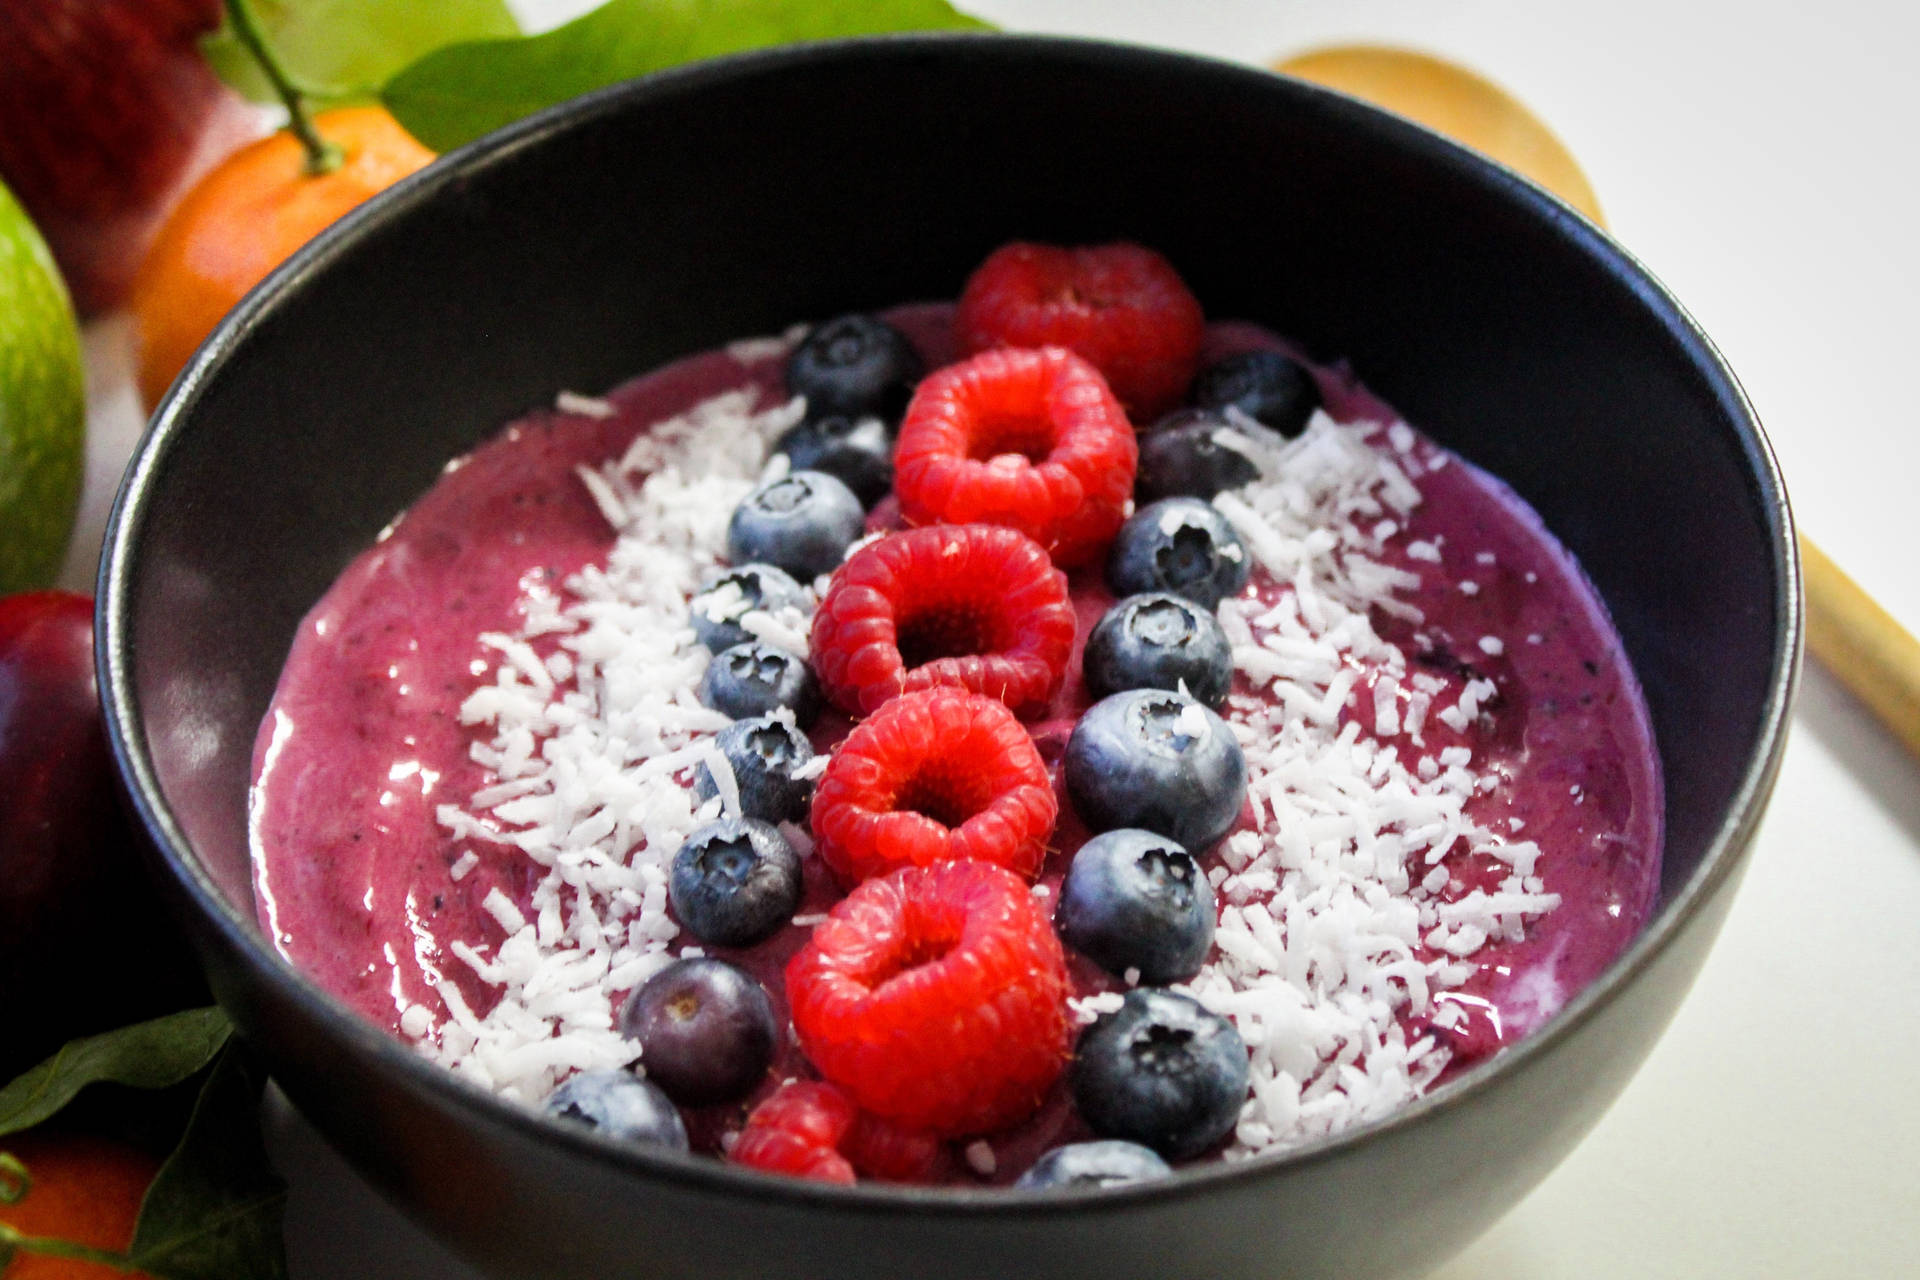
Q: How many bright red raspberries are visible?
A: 6